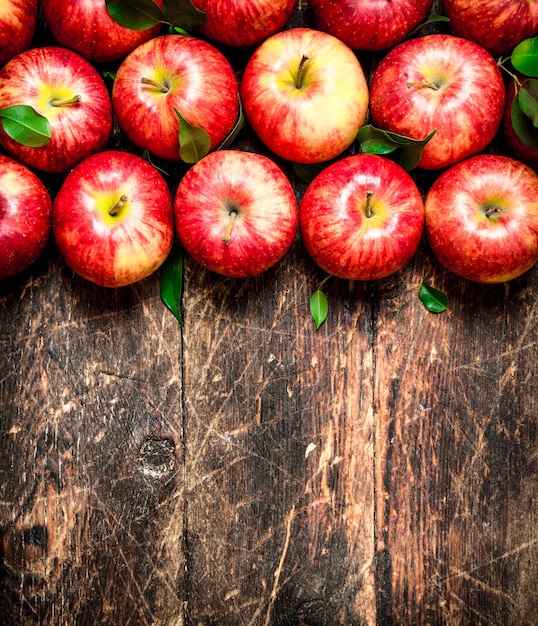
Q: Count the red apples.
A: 15